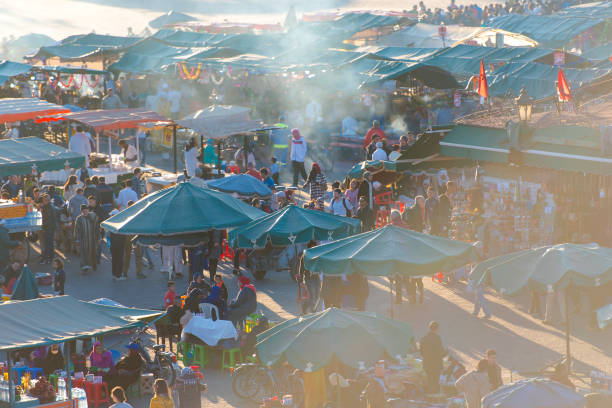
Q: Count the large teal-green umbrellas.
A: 5